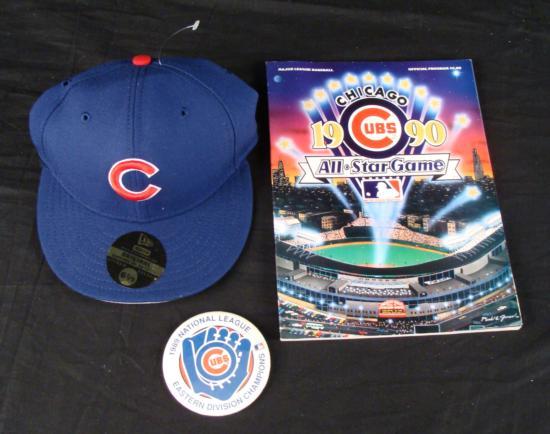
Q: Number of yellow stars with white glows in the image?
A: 12